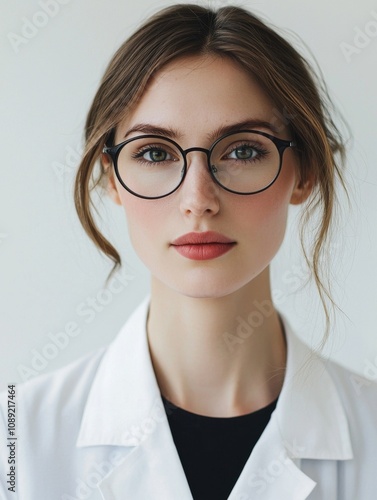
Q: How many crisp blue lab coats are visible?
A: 0